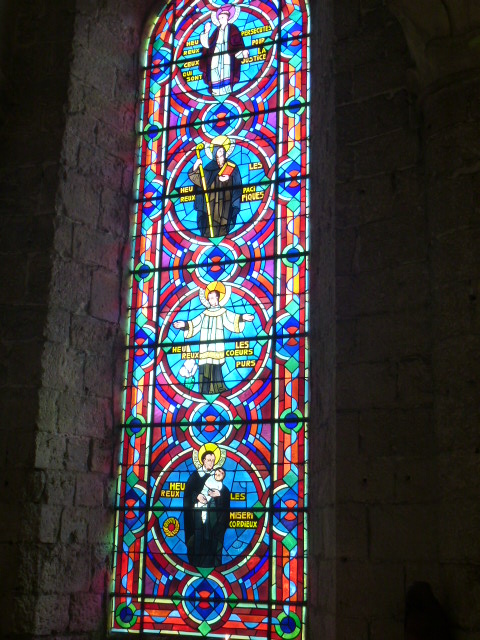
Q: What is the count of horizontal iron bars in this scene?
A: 8